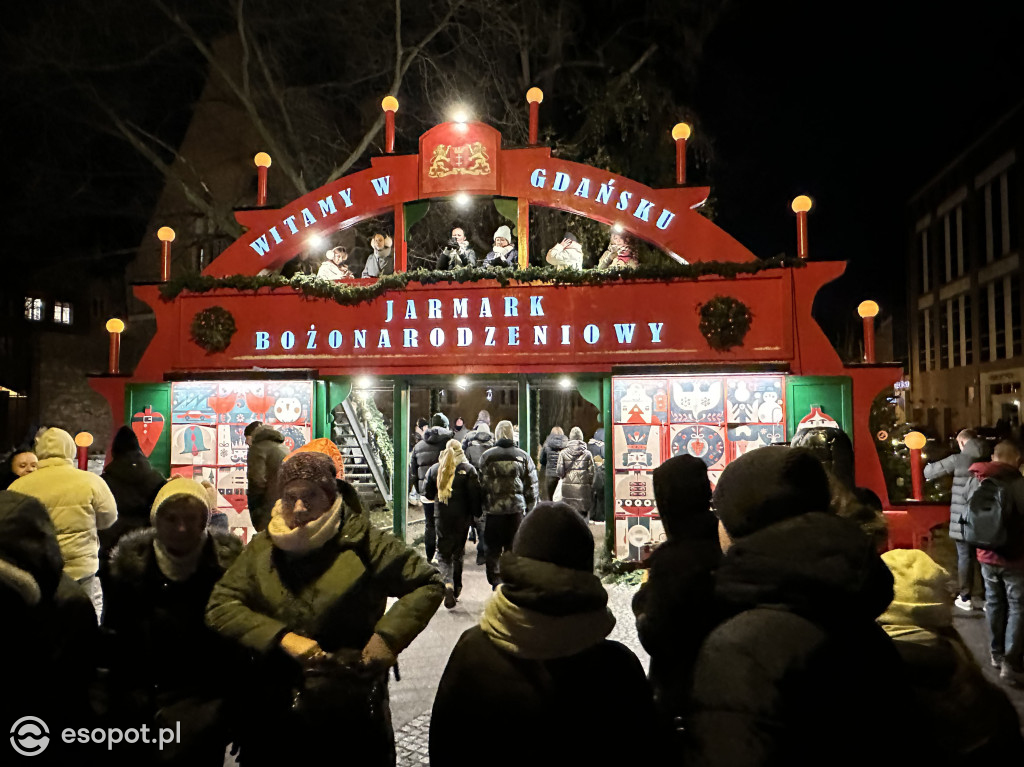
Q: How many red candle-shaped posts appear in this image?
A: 10